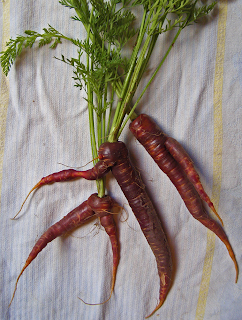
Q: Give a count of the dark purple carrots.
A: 3